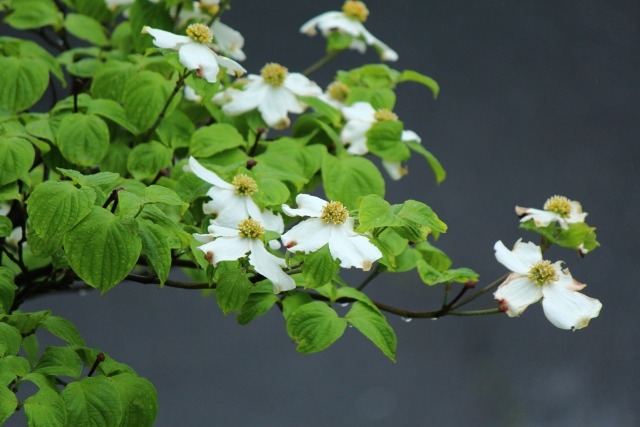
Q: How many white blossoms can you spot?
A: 11